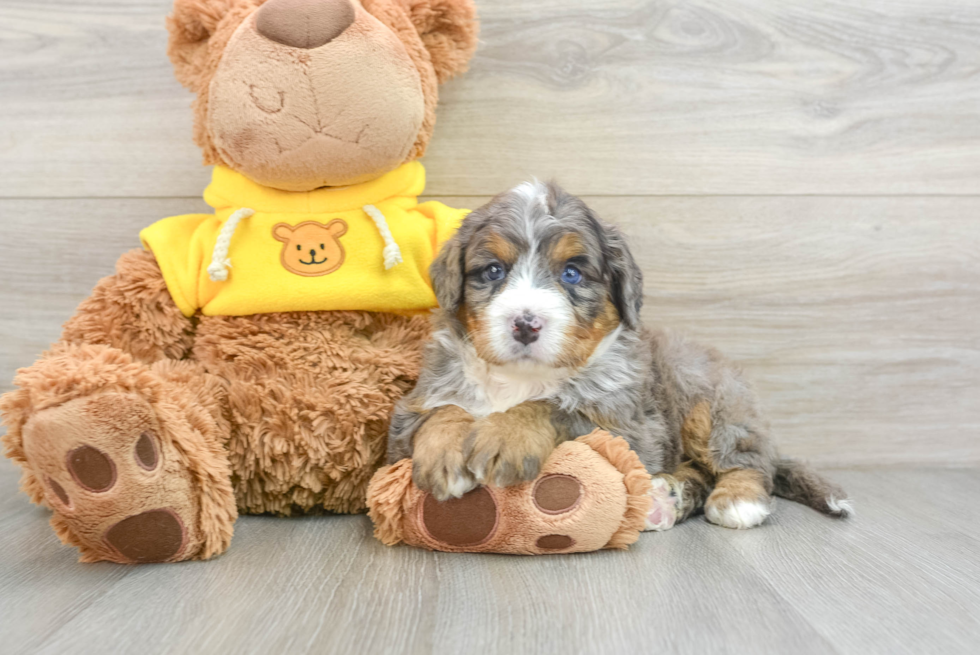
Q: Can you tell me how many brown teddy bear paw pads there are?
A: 7